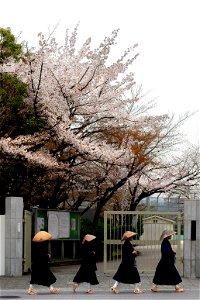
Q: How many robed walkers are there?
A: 4